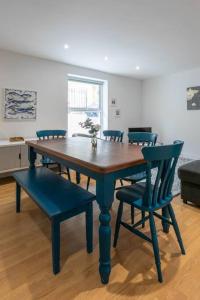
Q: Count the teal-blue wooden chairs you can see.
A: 4